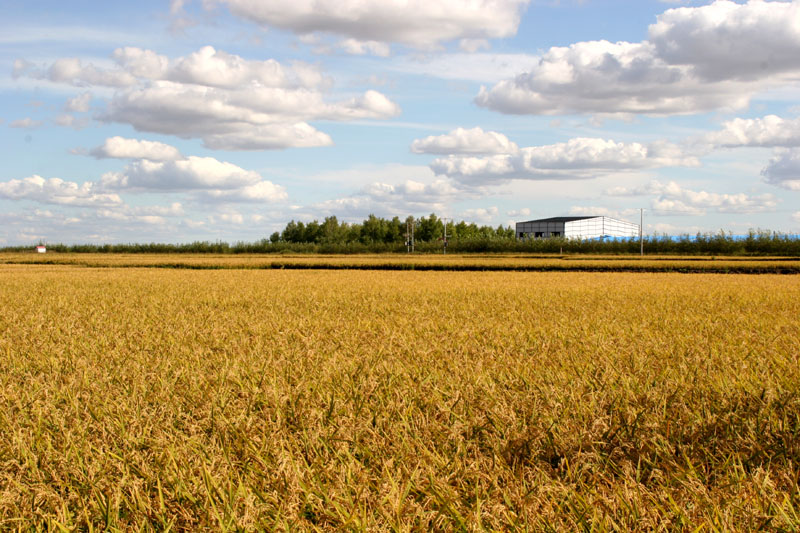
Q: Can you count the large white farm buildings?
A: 1